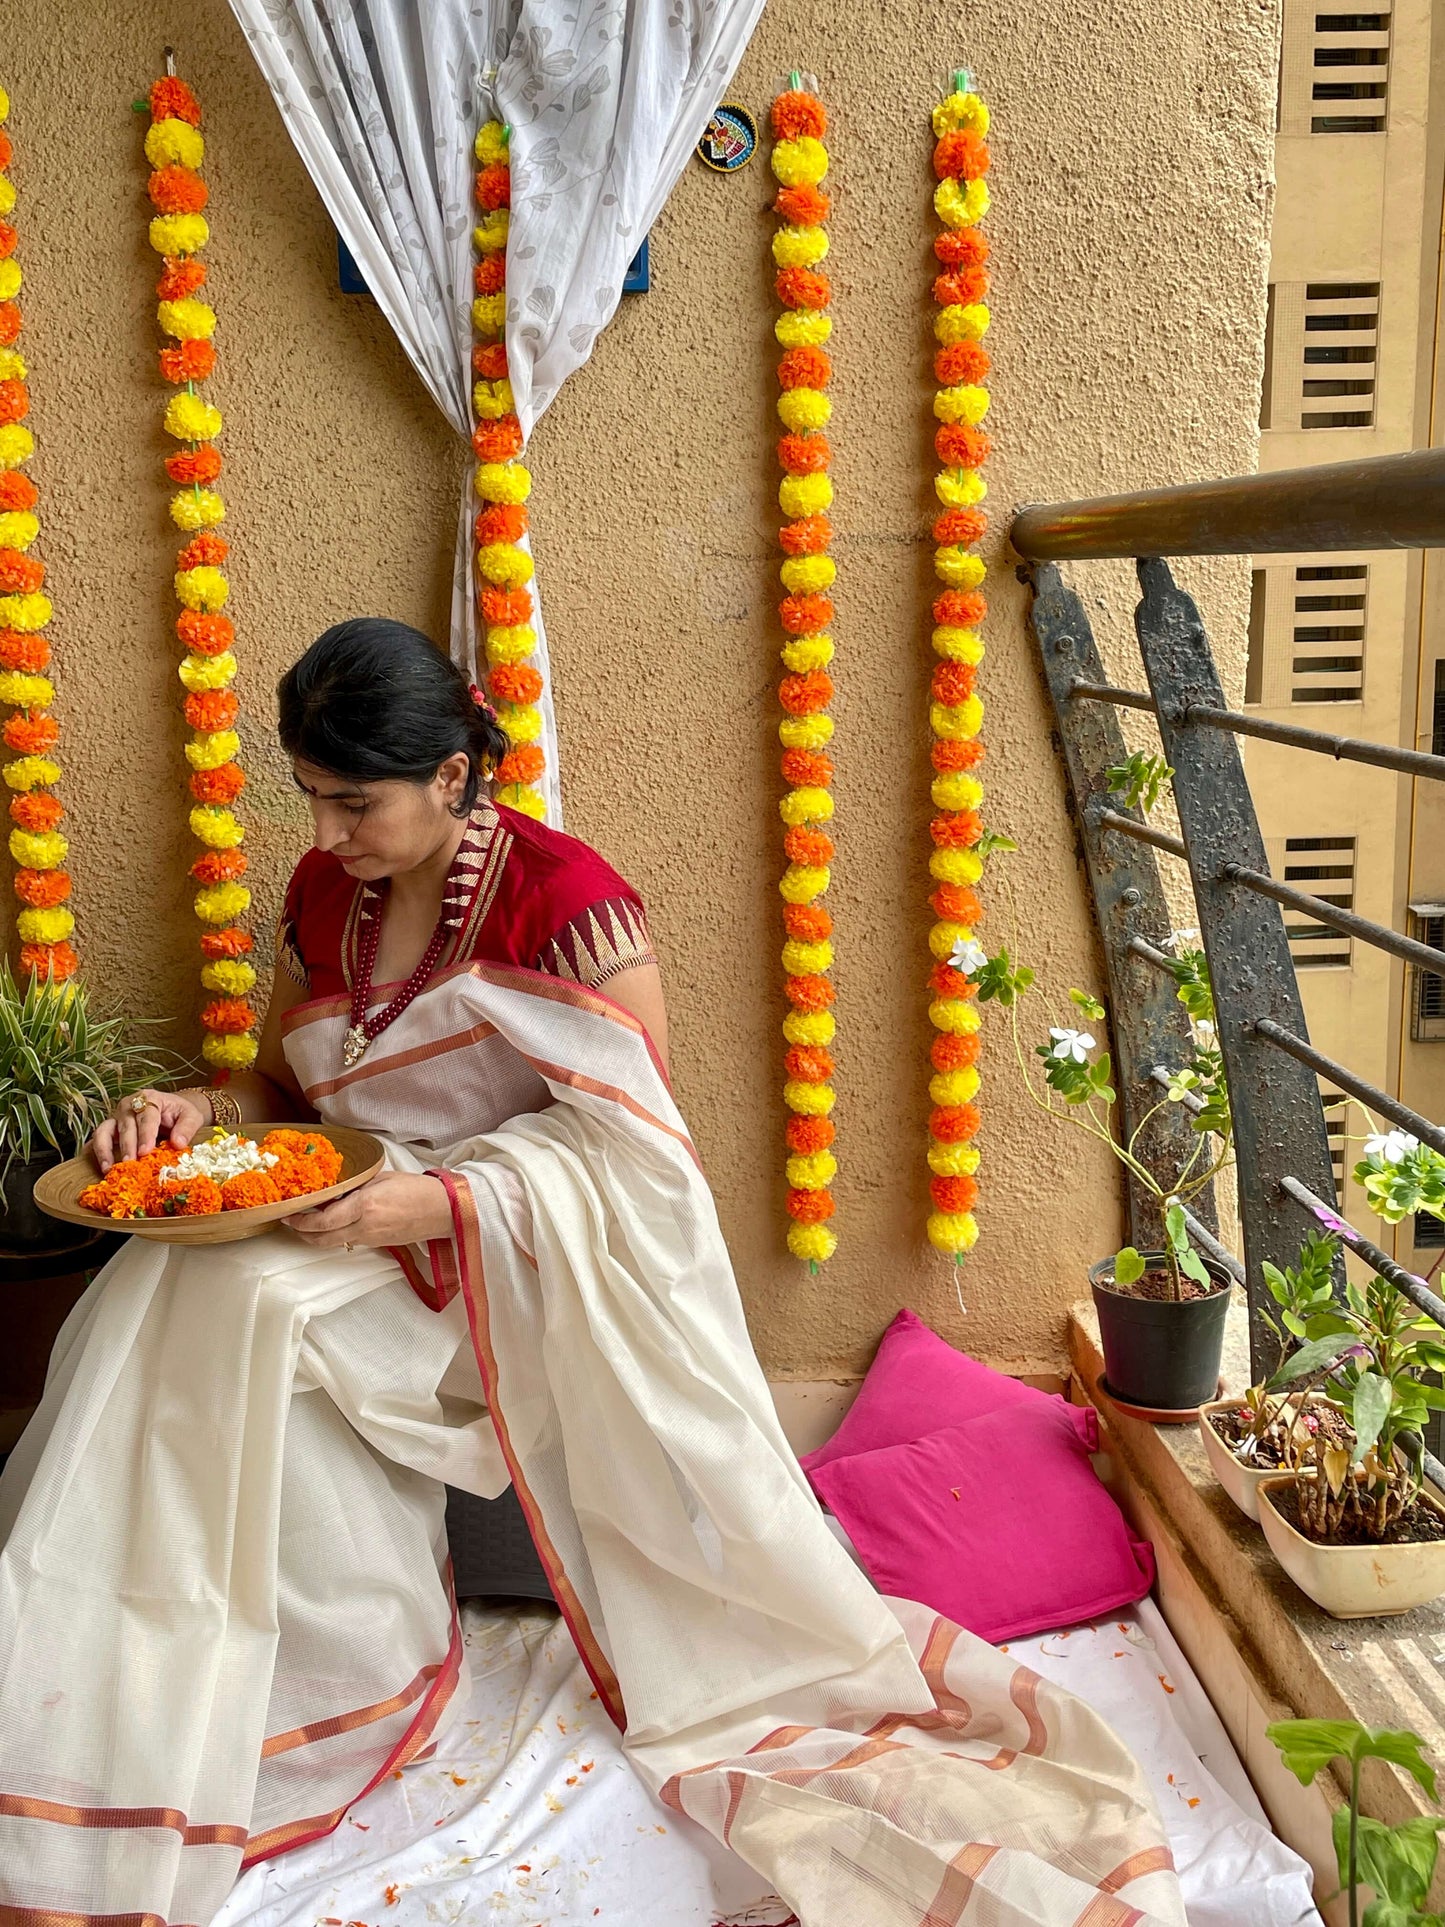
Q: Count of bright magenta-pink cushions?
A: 2